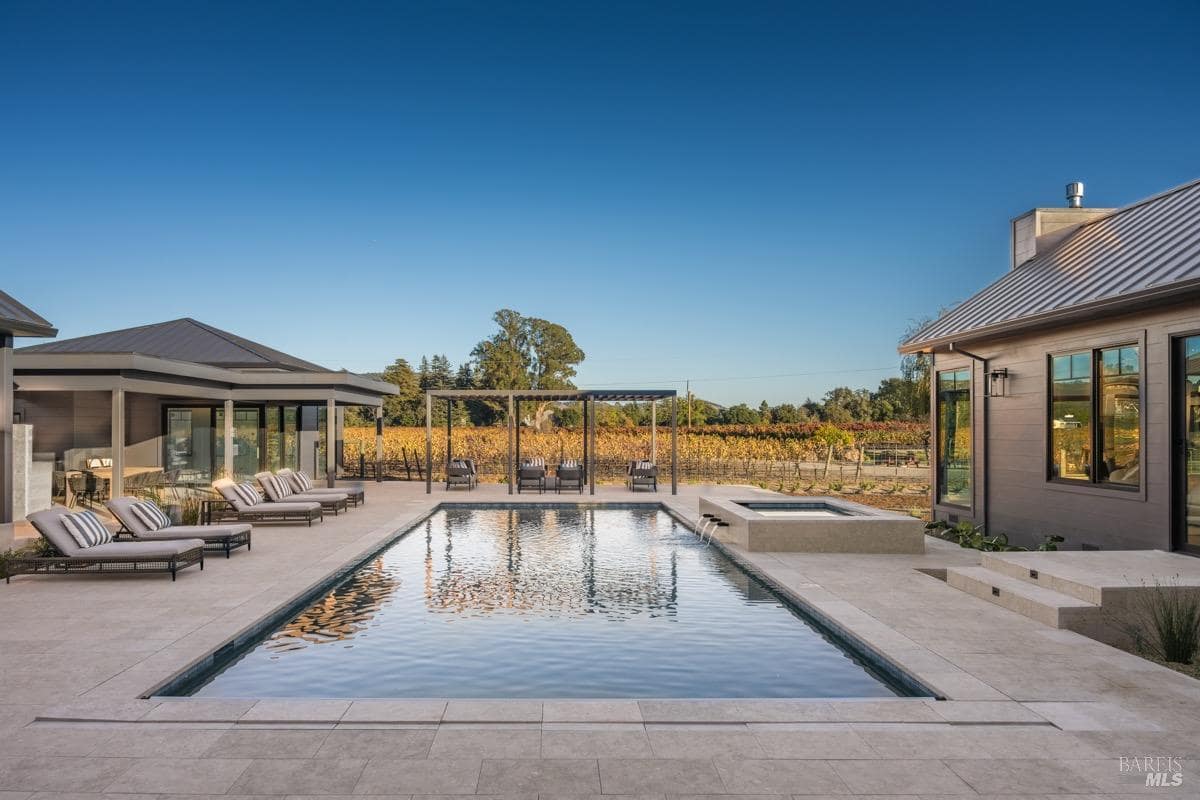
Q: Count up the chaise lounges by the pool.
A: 5